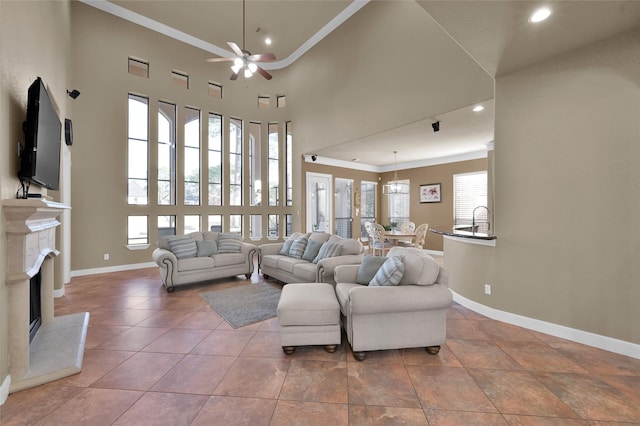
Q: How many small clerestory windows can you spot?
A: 5